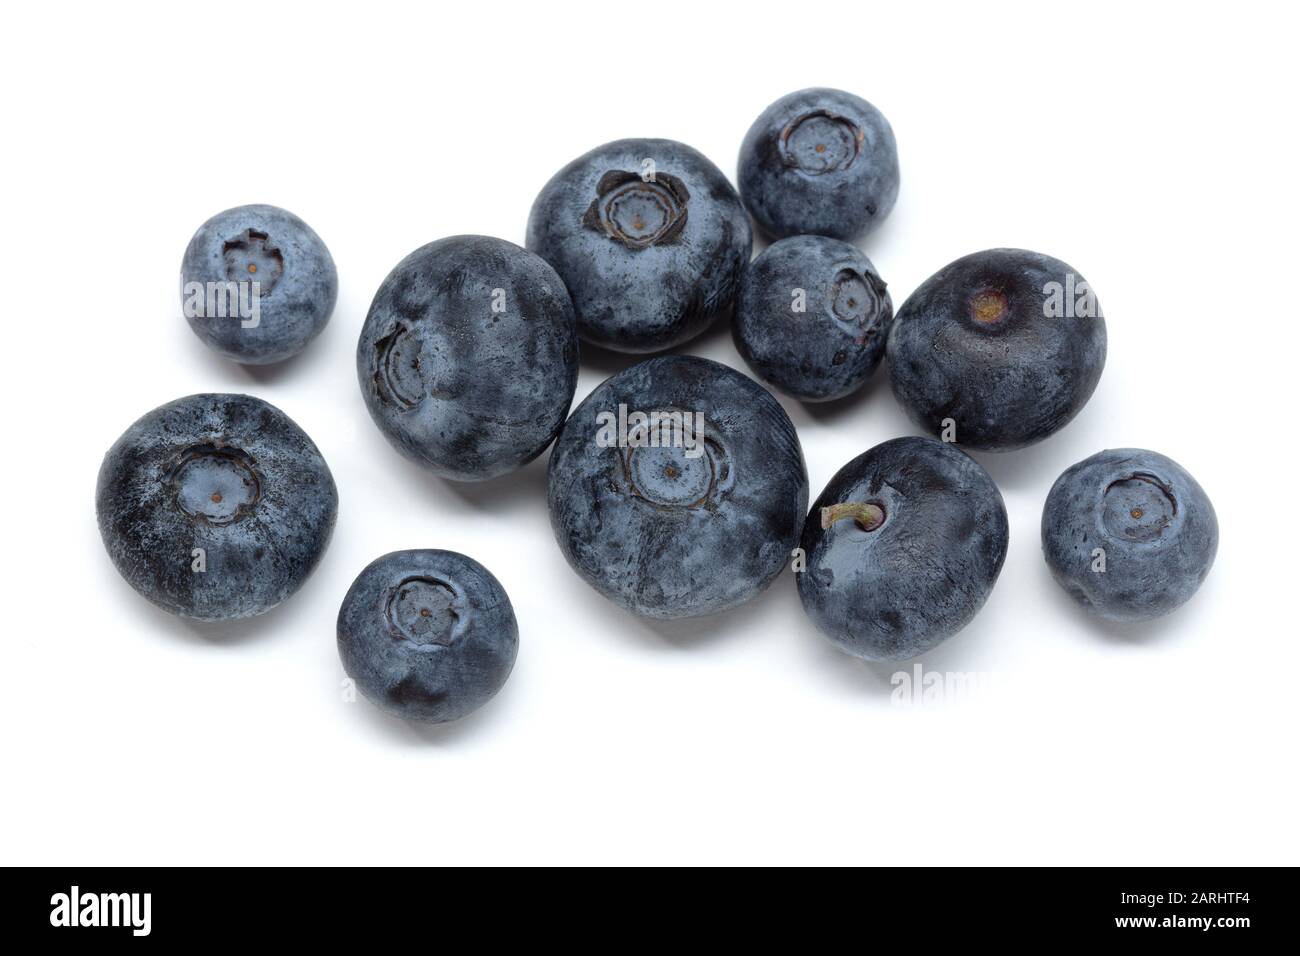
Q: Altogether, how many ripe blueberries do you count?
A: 11